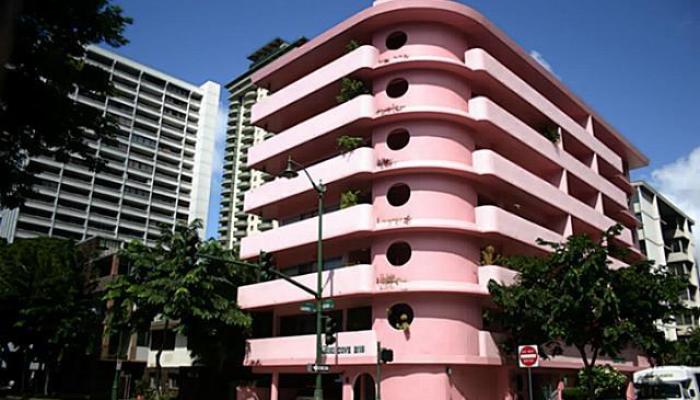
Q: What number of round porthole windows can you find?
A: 6